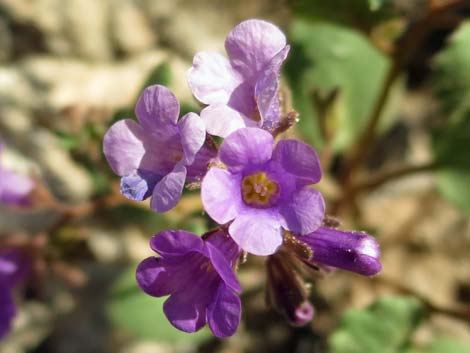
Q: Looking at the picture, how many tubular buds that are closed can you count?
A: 2